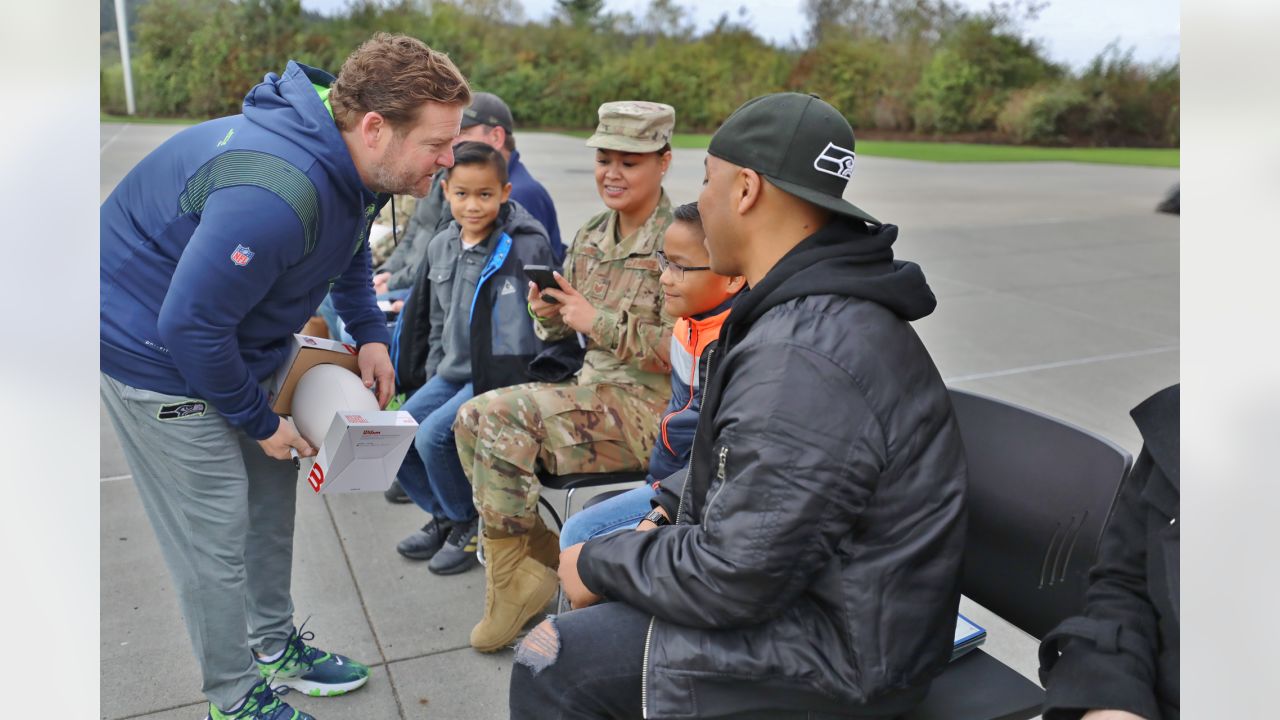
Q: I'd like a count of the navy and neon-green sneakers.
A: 2